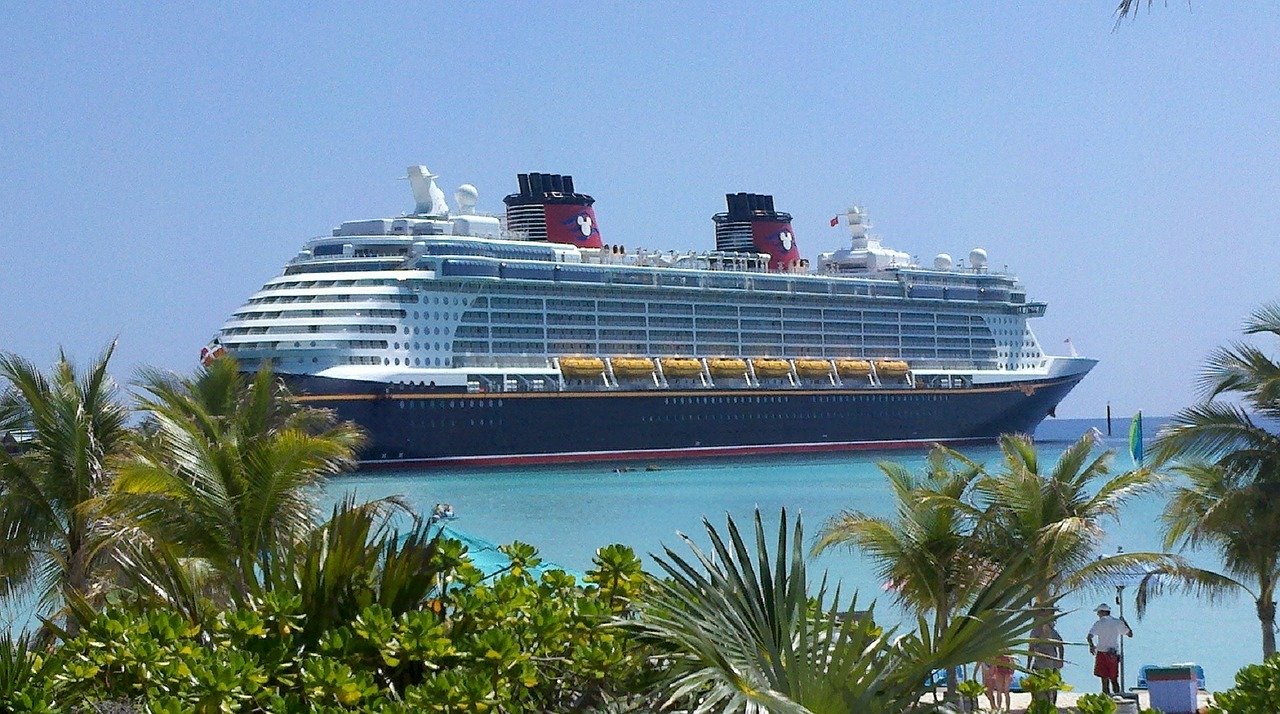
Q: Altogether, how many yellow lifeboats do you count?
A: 8